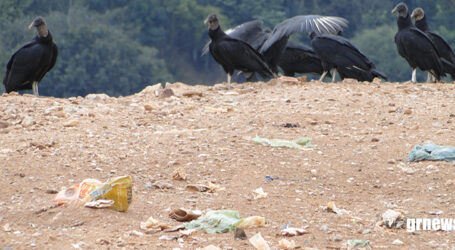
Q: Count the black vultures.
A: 7